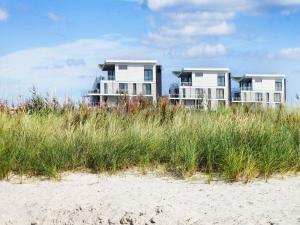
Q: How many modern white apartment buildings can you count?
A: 3